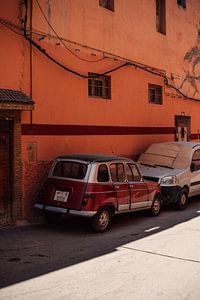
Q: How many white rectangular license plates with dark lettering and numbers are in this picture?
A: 1